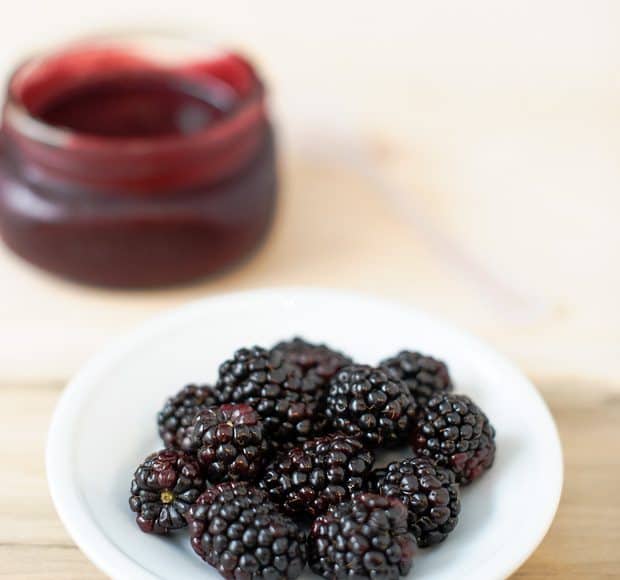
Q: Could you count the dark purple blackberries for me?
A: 12